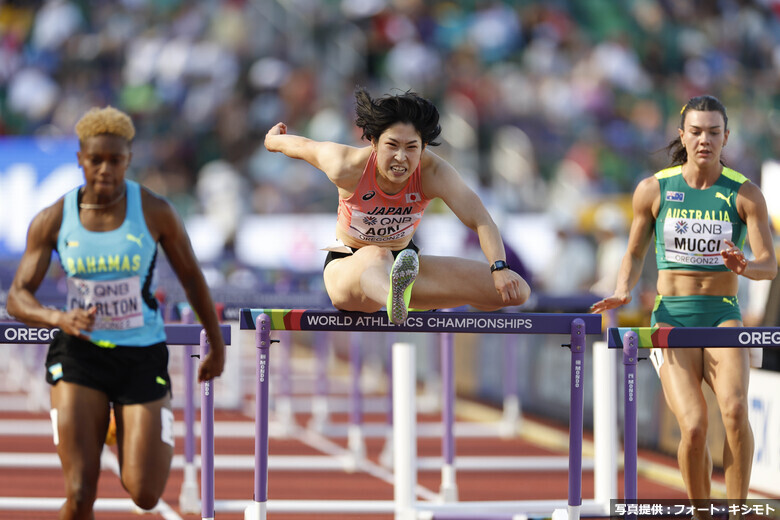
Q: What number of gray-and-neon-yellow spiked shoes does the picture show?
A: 1